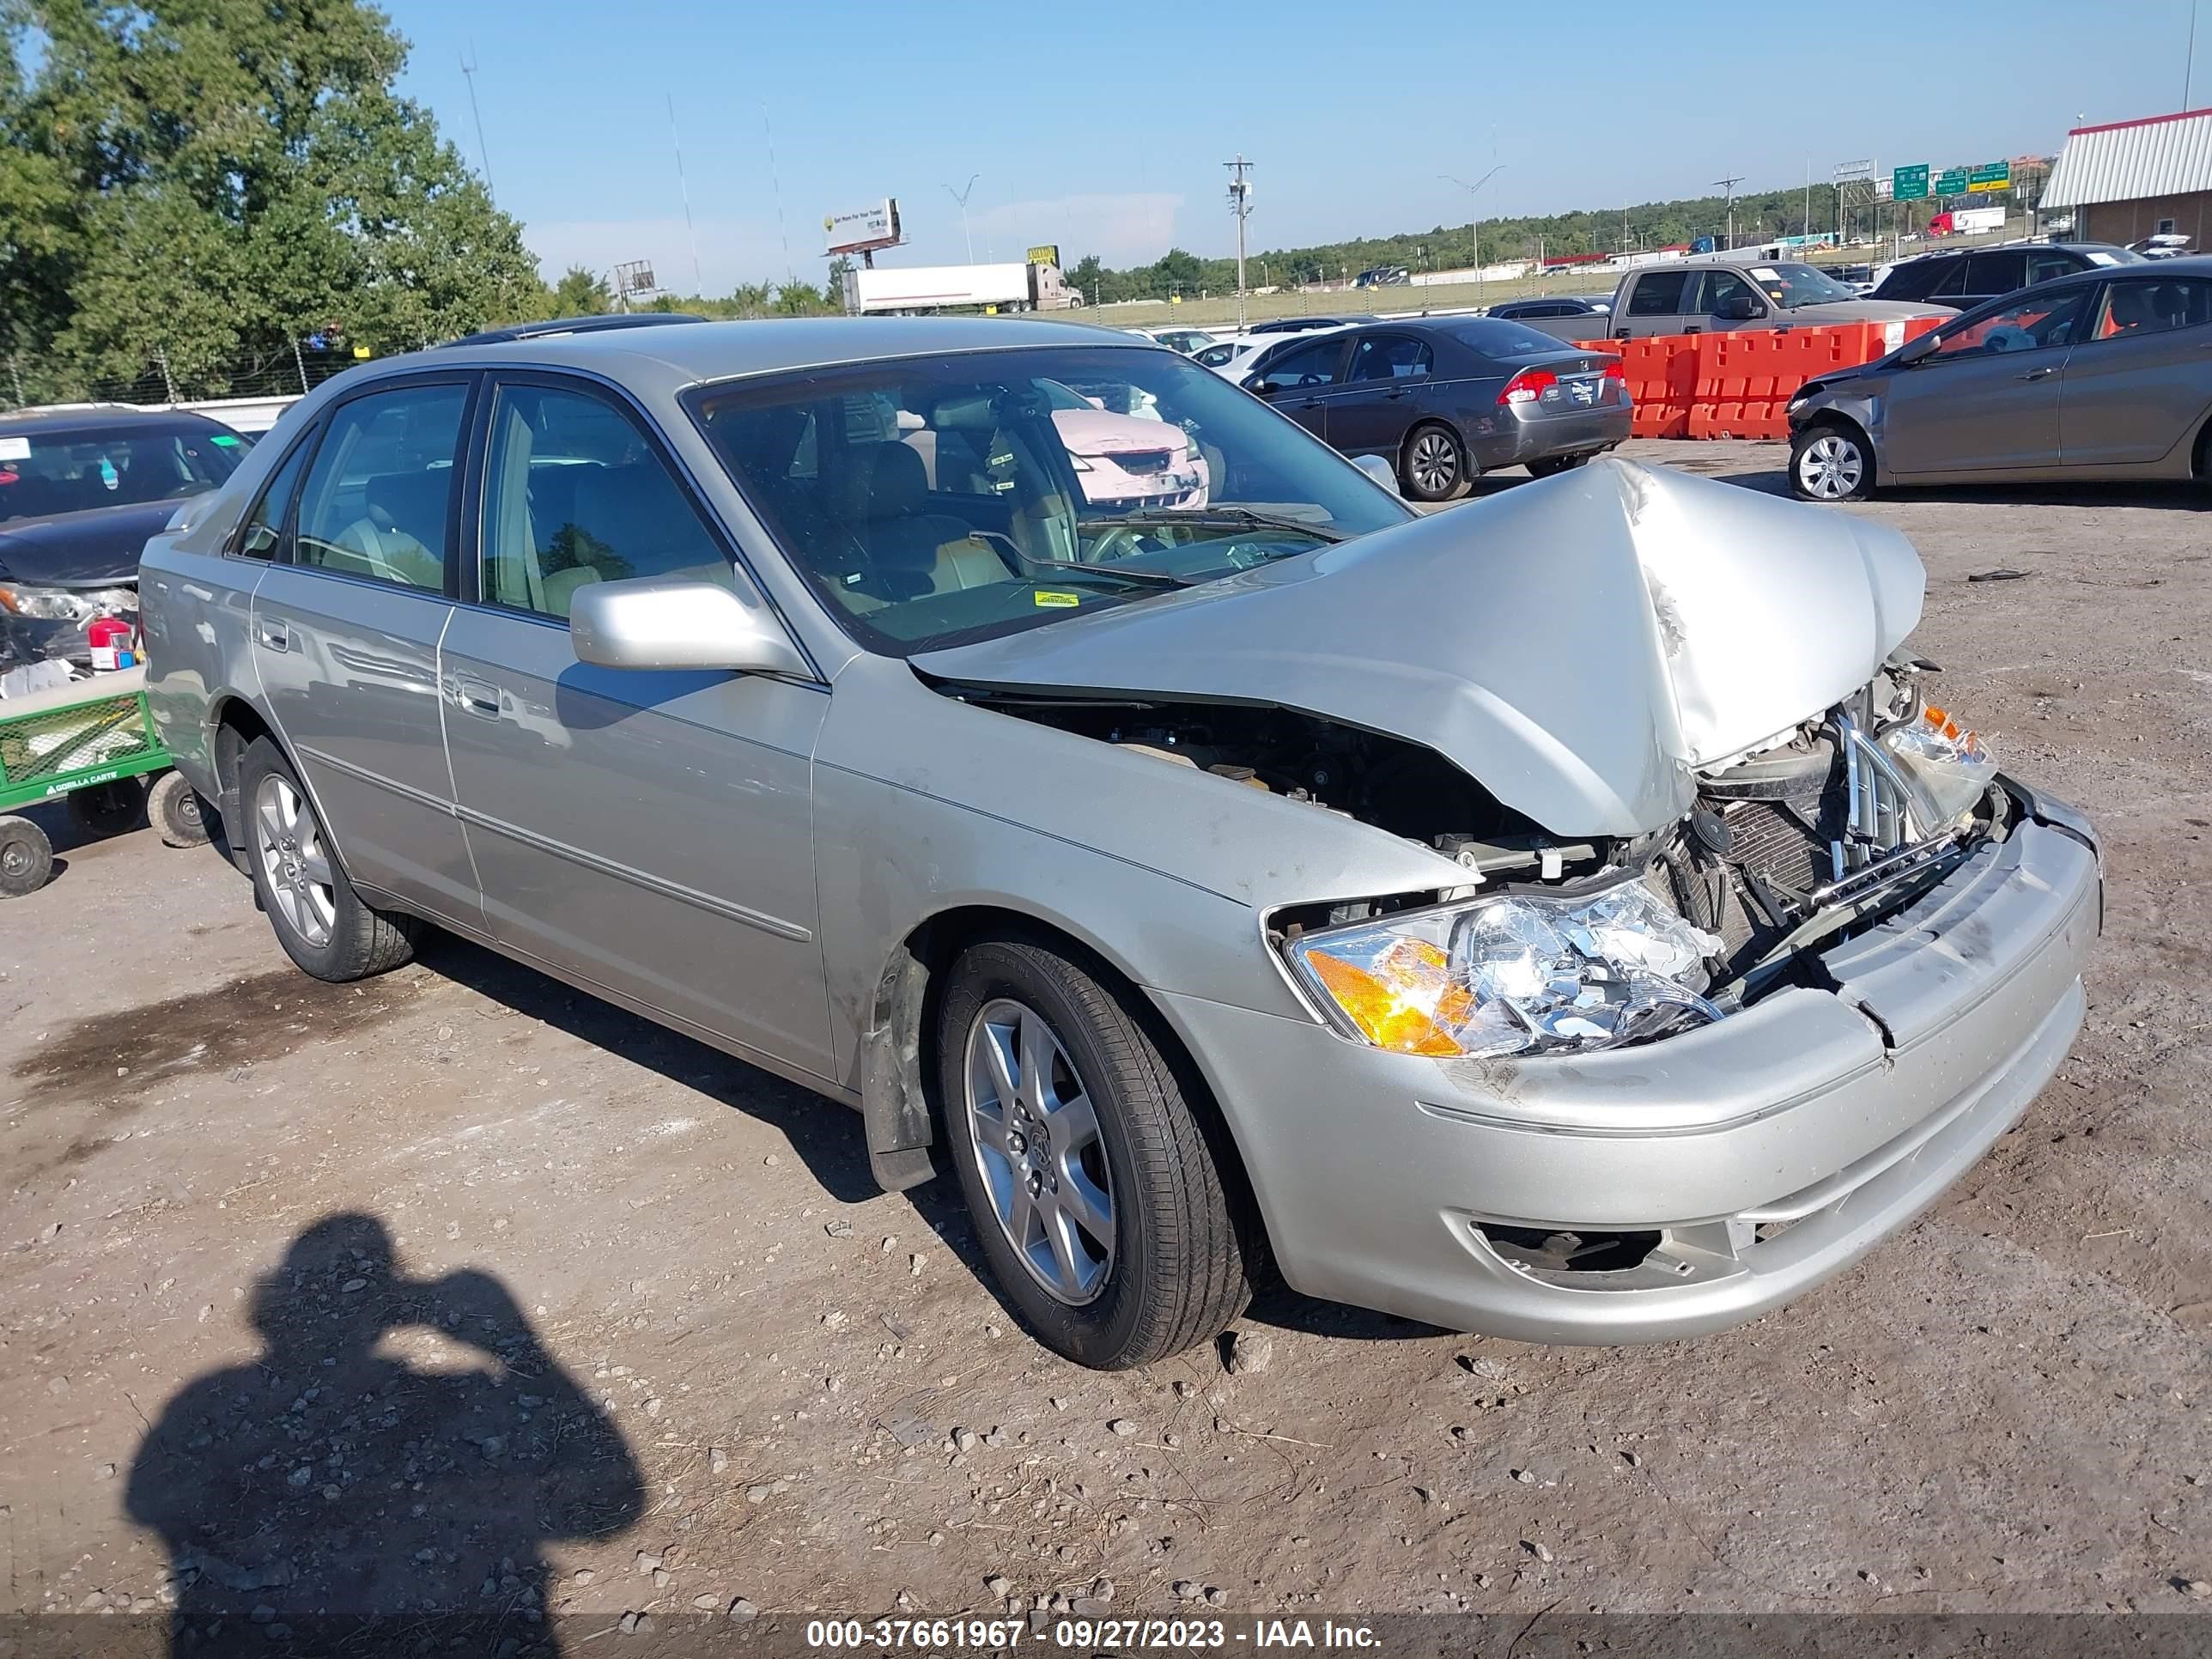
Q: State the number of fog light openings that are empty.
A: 1